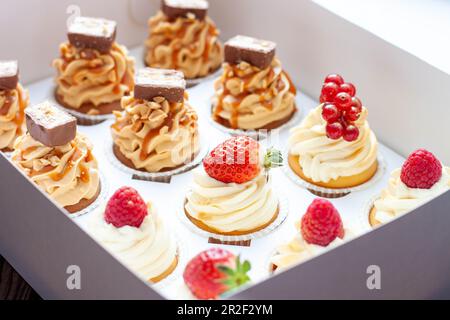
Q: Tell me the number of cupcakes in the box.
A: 12